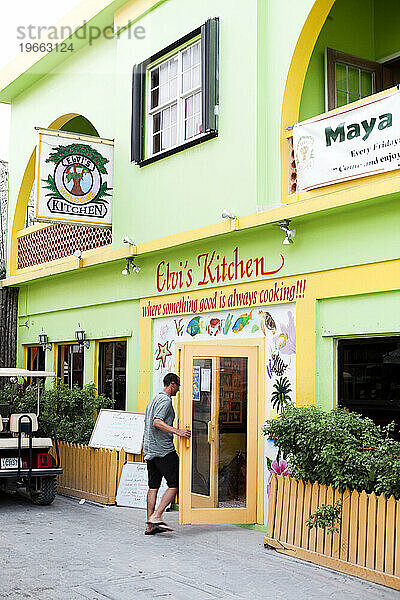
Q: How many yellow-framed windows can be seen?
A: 3